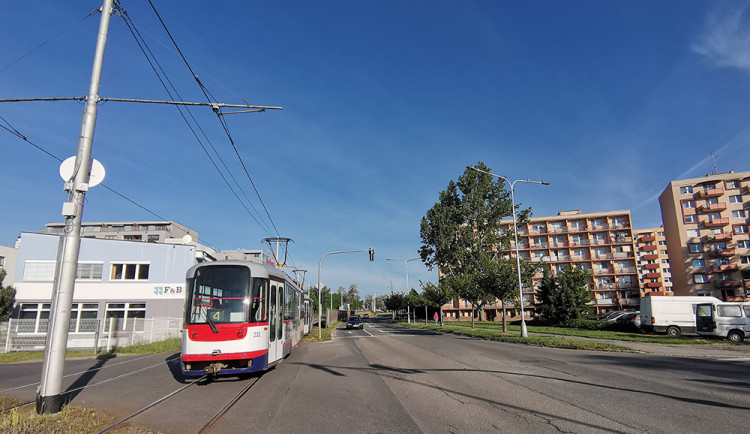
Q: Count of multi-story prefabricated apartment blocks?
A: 3